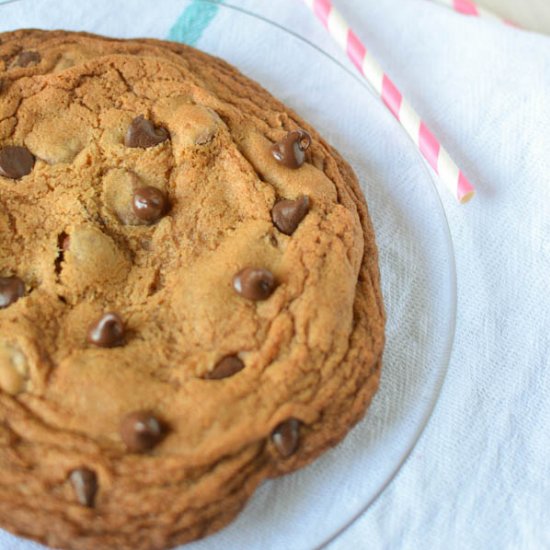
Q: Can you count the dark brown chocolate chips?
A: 13